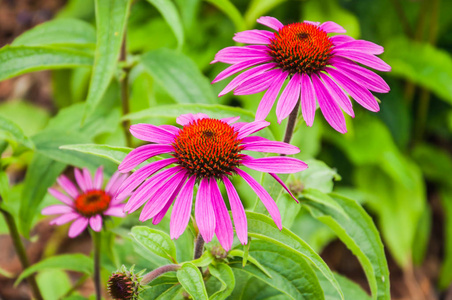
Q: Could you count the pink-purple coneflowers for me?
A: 3